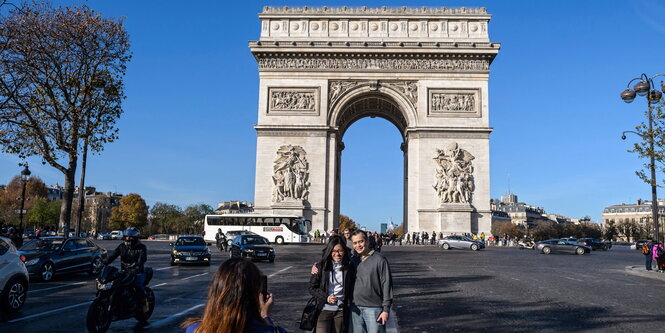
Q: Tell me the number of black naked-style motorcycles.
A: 1